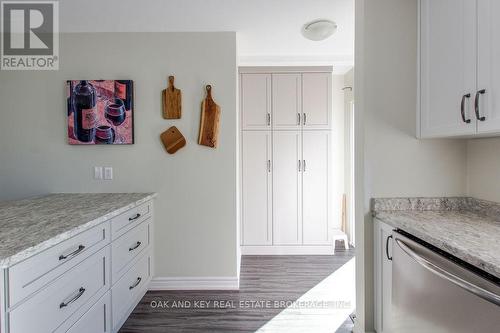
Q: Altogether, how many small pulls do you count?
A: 14